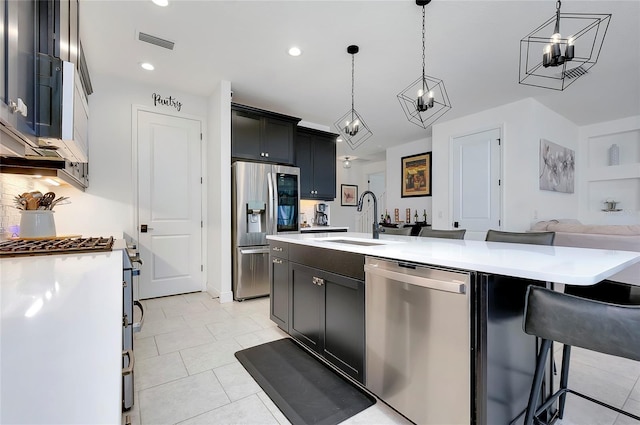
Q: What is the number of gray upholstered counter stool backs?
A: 4